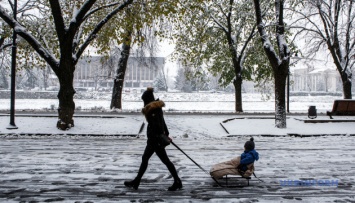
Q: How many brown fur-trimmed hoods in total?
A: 1